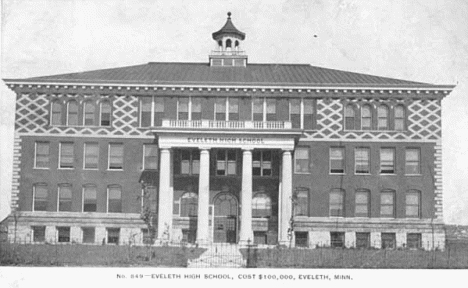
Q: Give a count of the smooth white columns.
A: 4